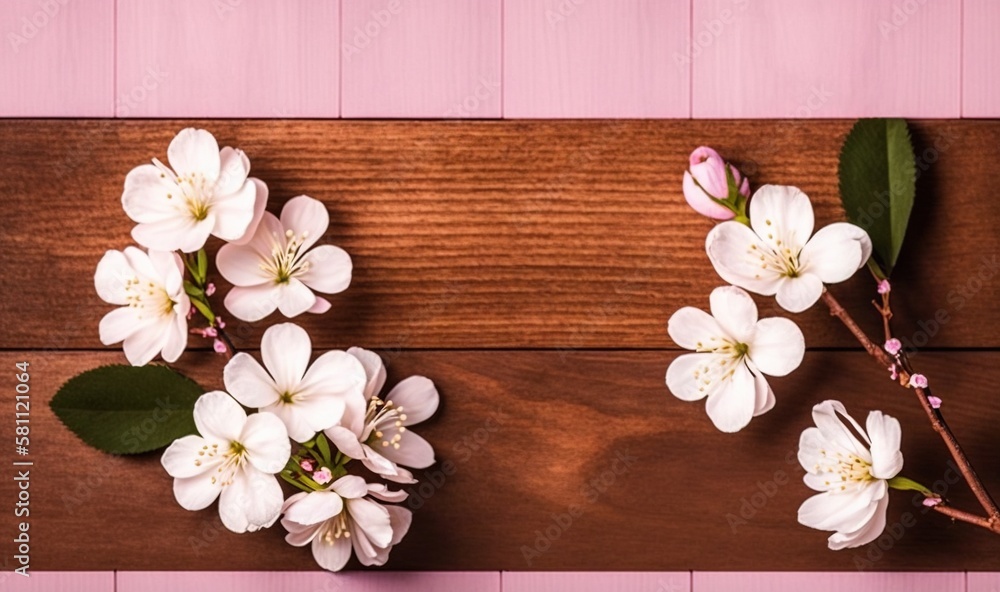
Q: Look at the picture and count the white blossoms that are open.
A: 10